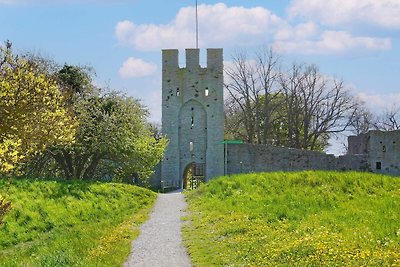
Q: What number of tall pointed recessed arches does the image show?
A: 1